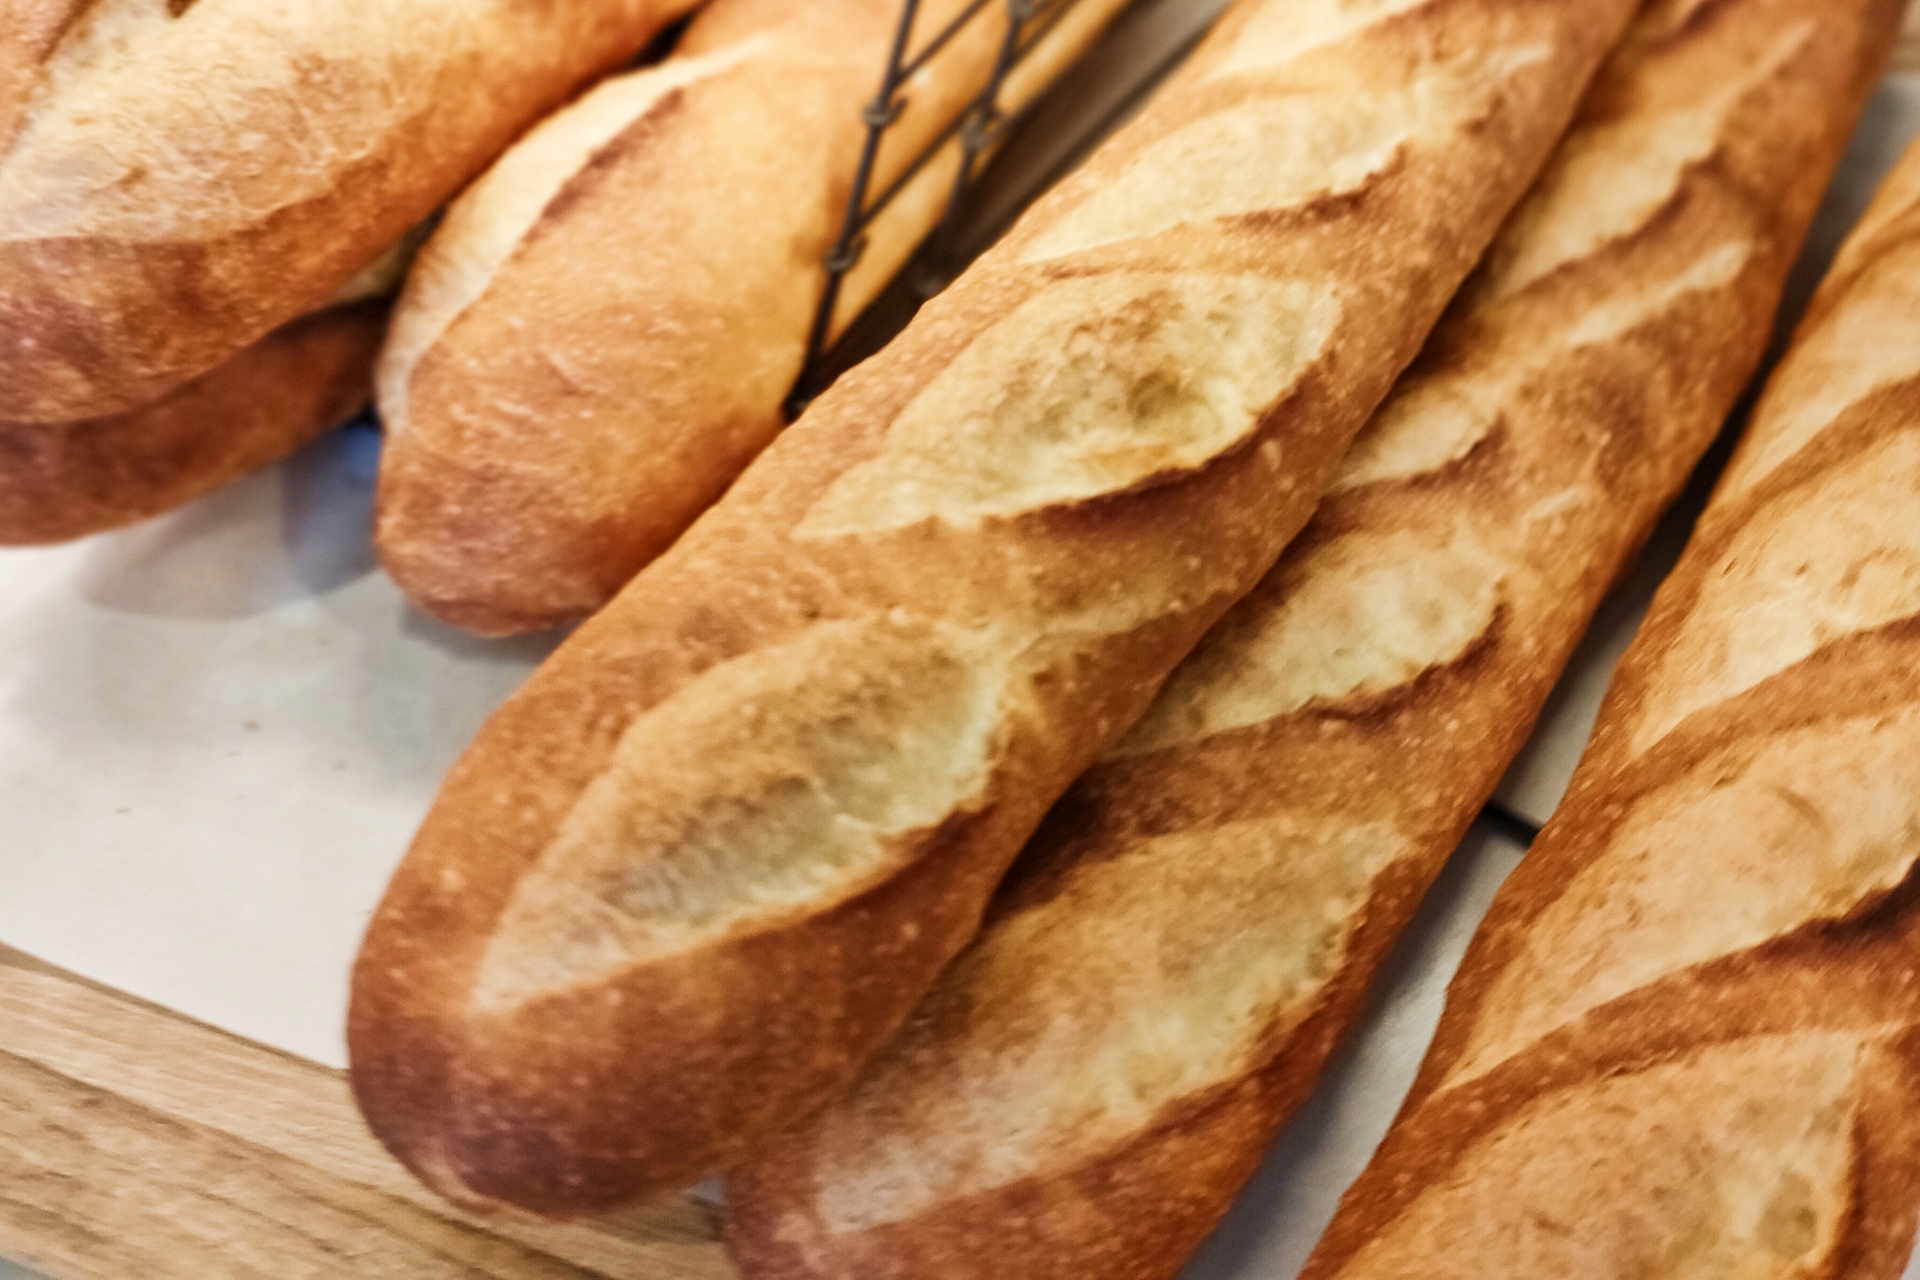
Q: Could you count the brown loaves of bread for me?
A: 6